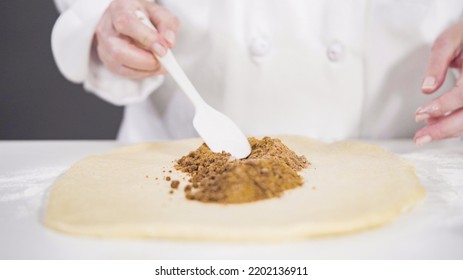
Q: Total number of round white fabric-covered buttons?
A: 2